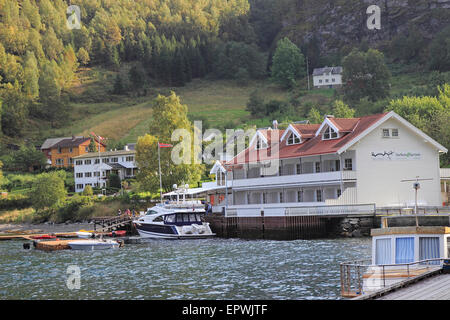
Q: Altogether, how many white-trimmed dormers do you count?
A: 3